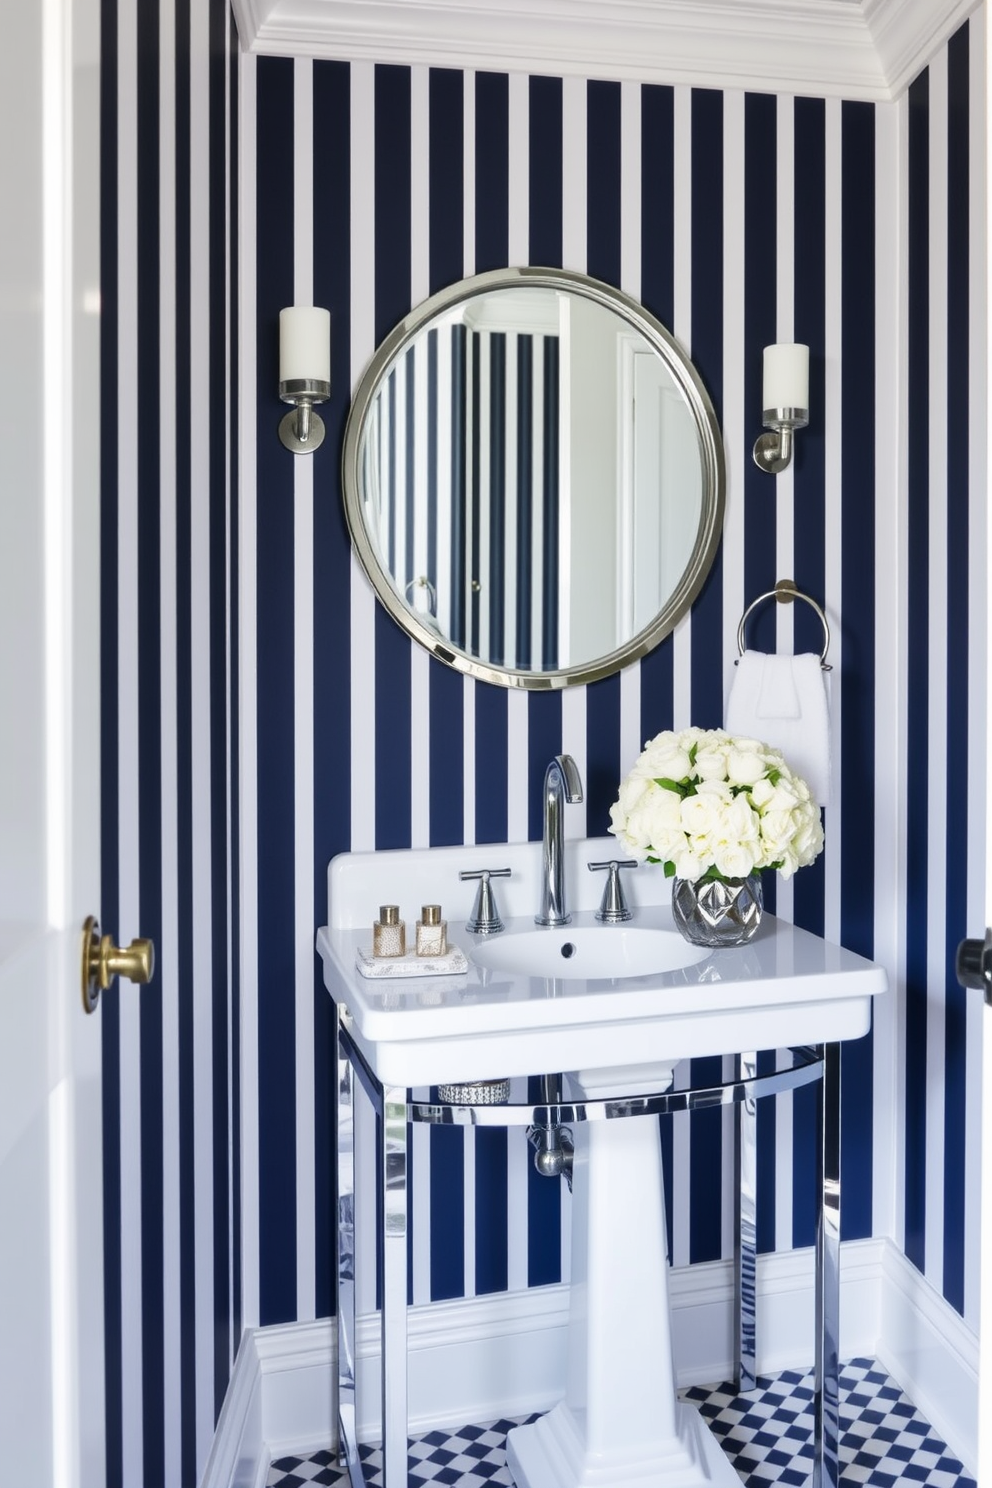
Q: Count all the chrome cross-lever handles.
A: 2